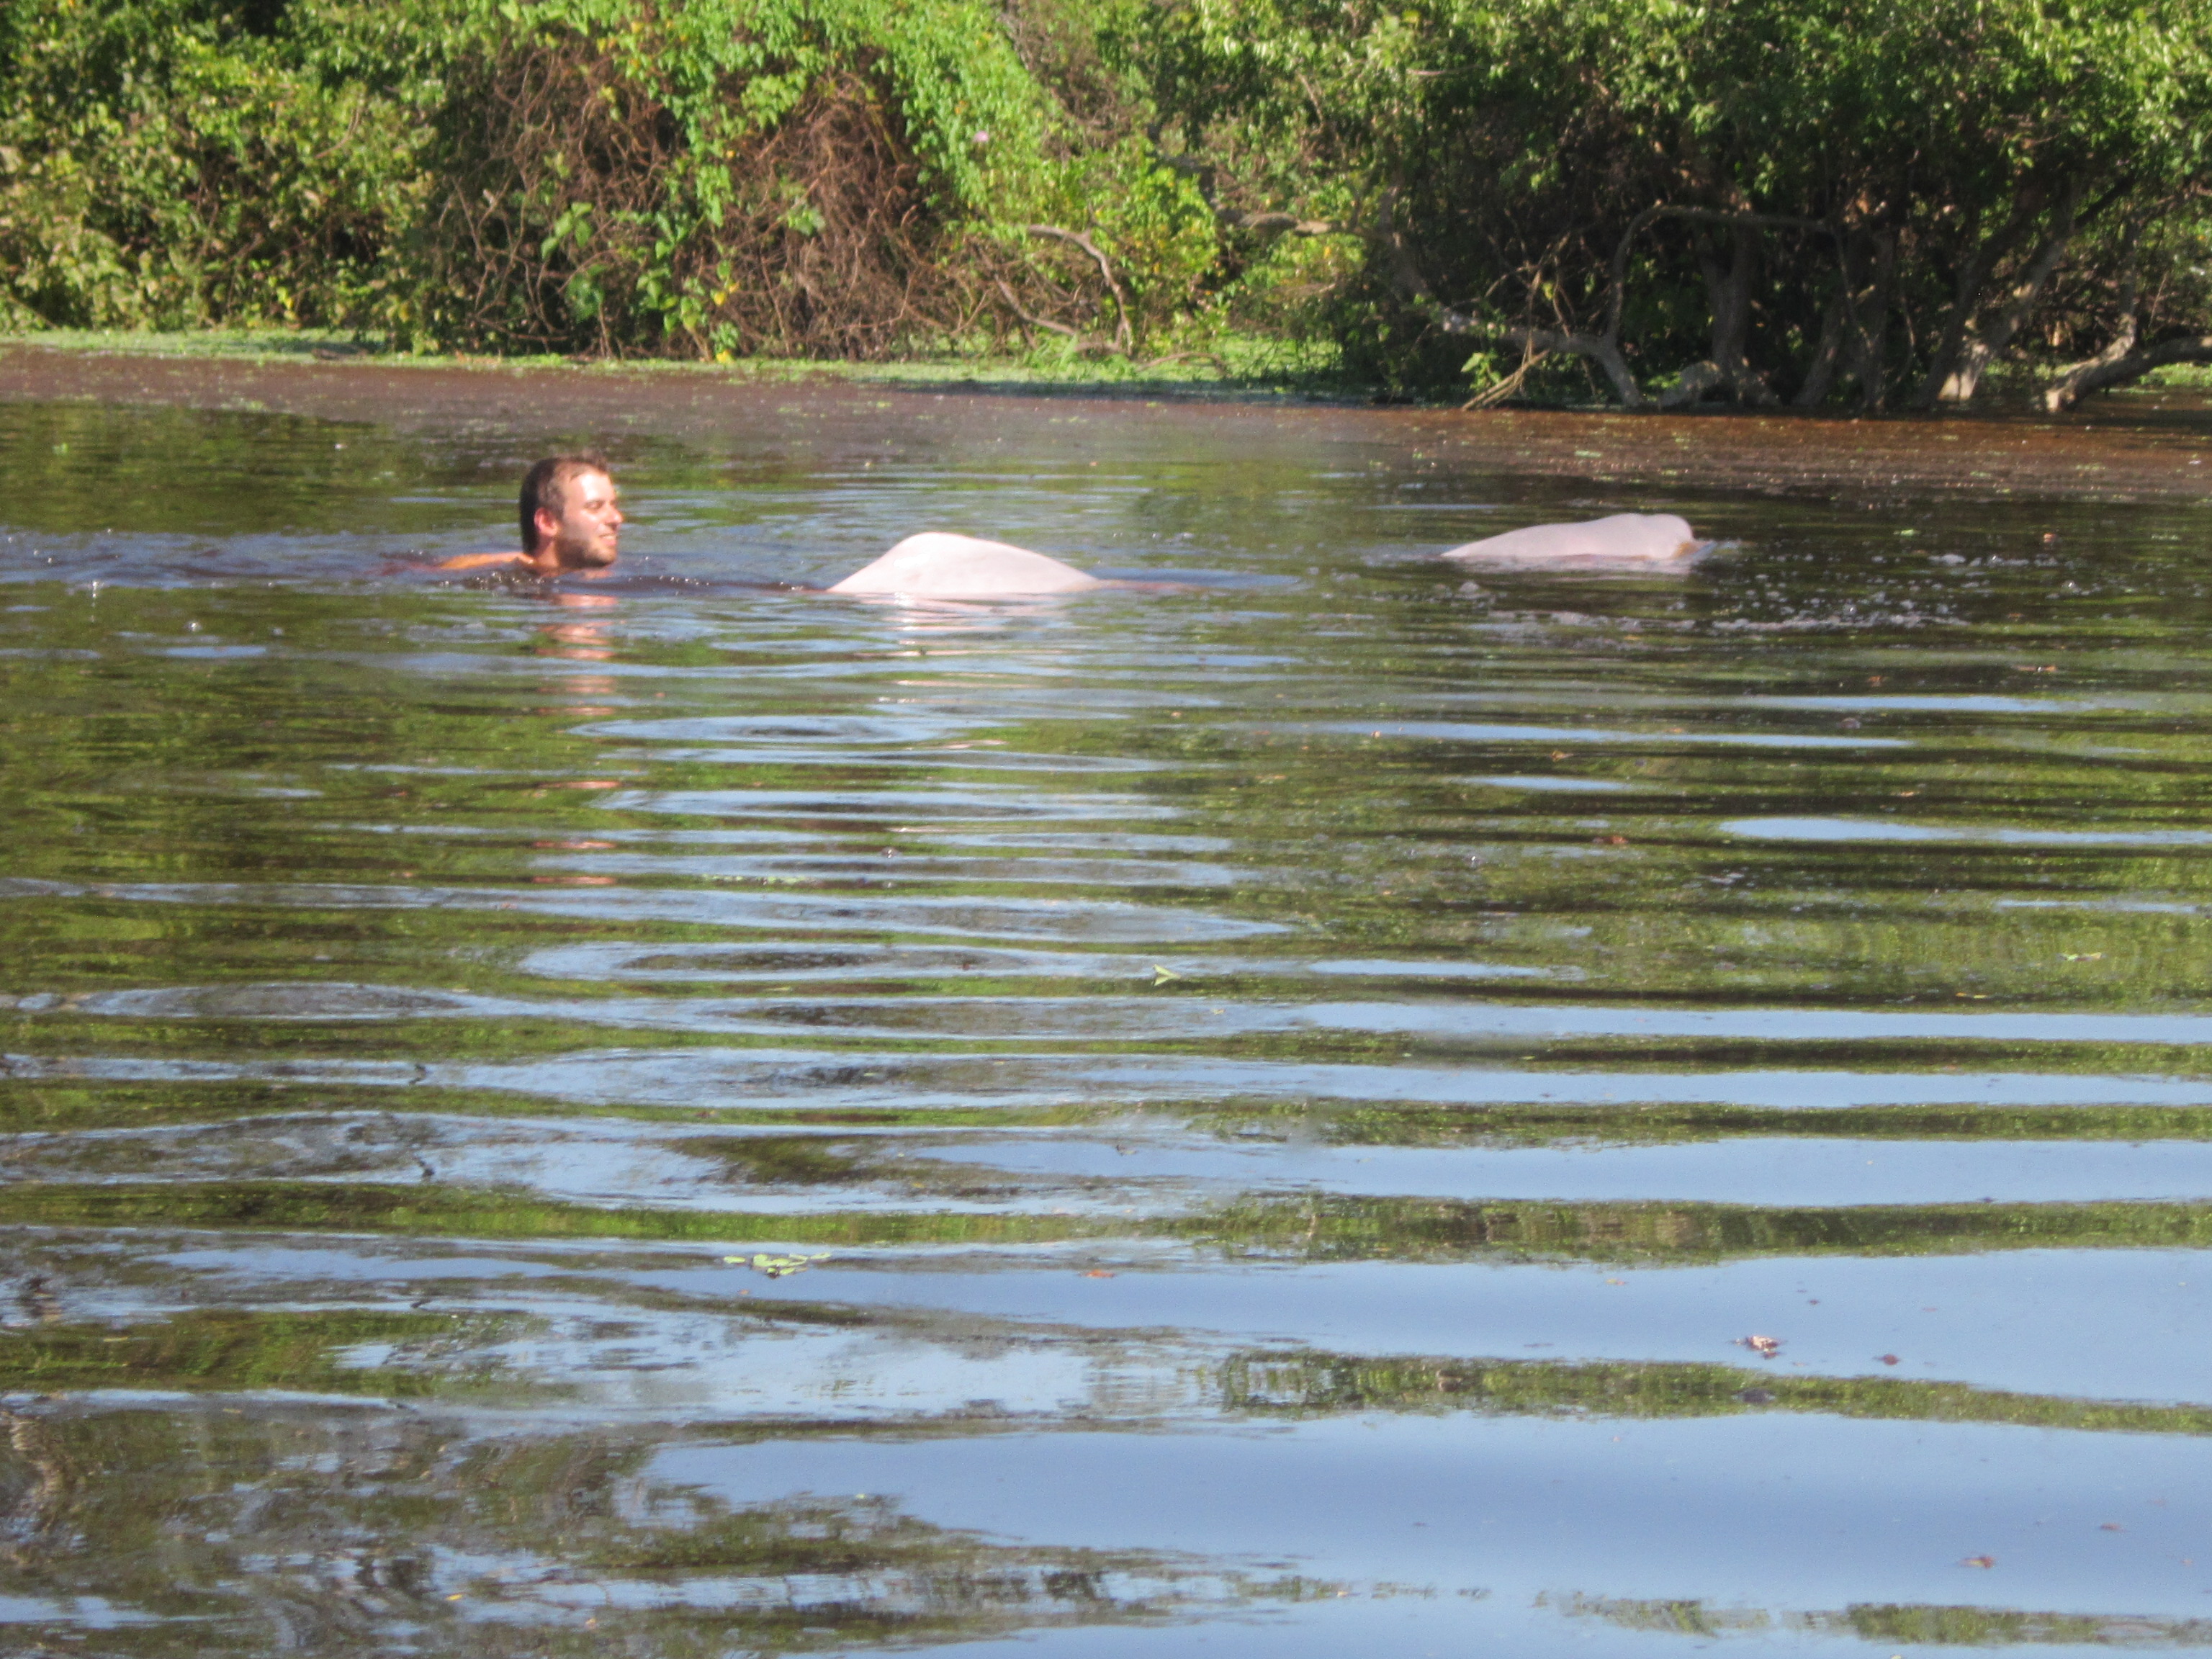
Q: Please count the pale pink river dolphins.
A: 2